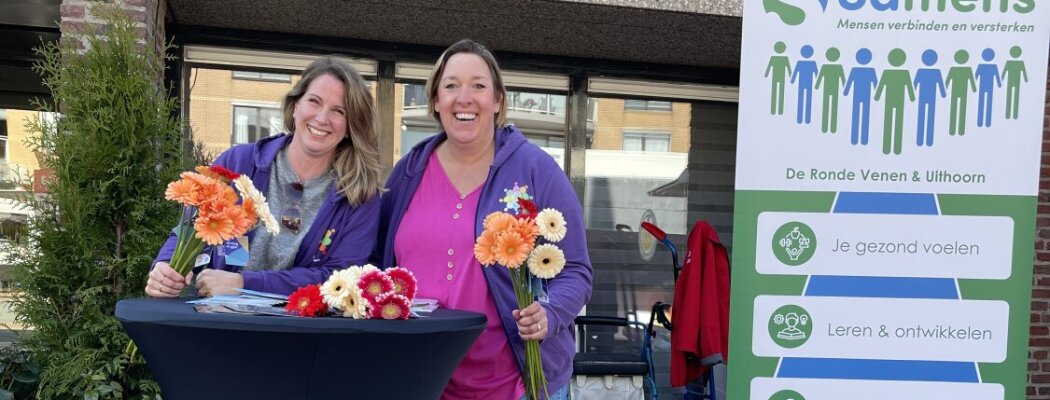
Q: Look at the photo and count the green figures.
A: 5